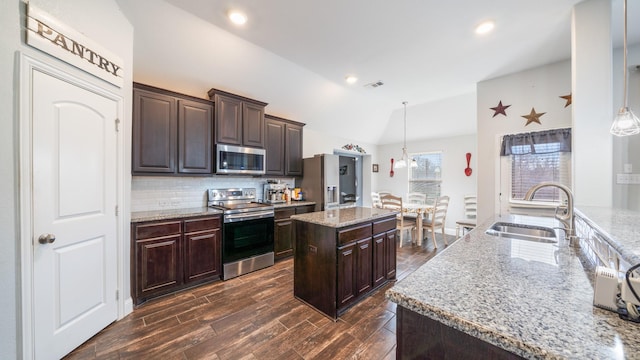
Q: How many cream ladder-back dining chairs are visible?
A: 6